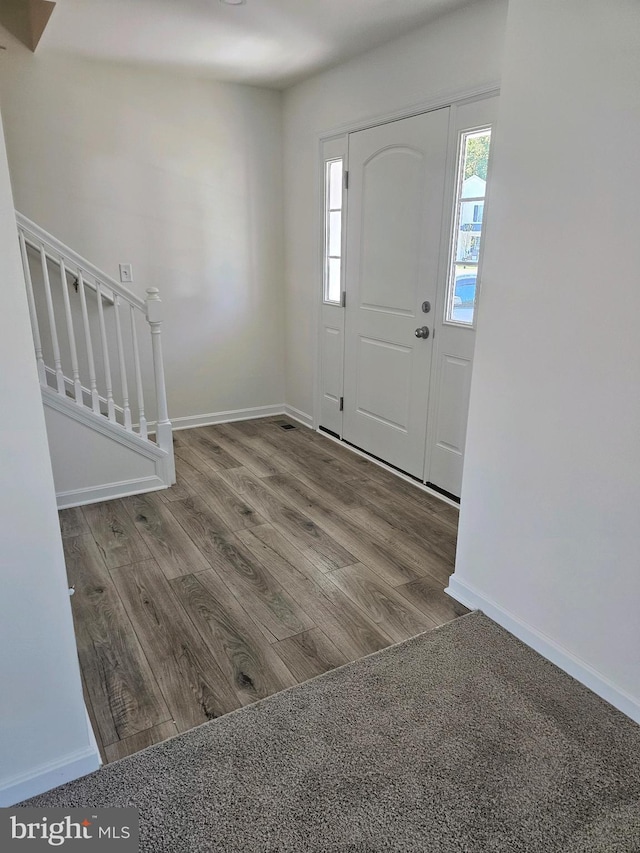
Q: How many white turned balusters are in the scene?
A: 7